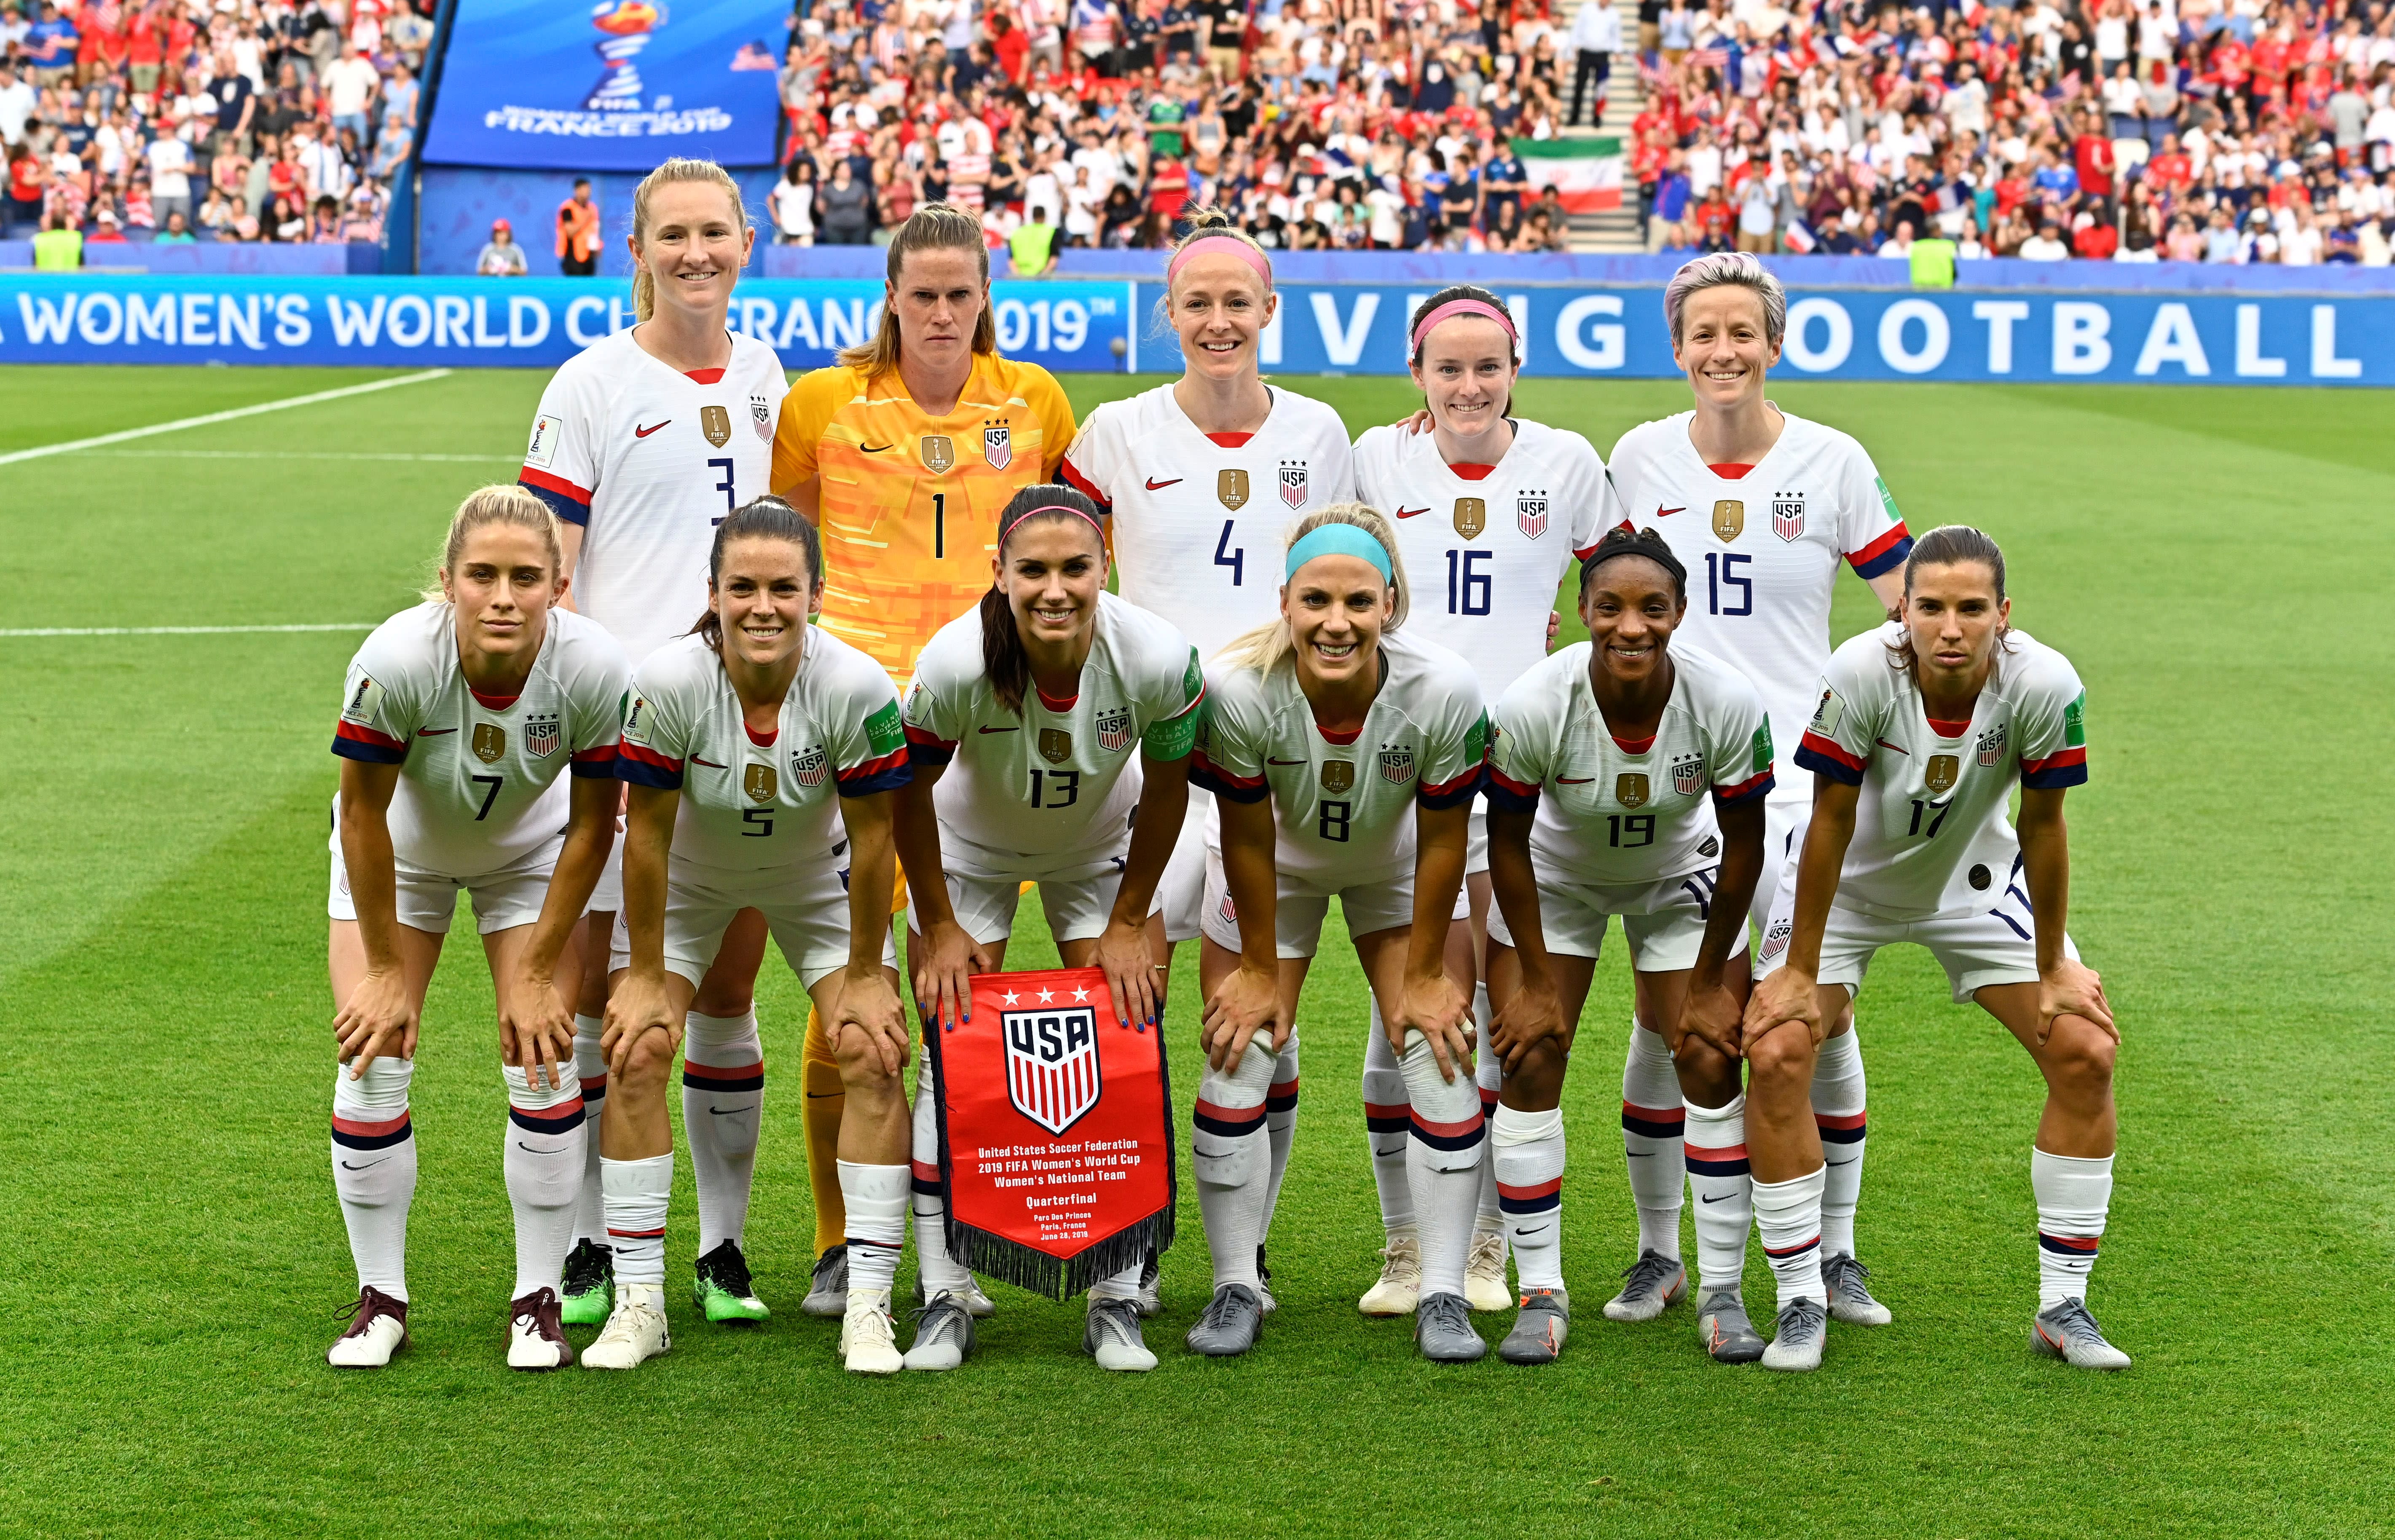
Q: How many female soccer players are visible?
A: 11